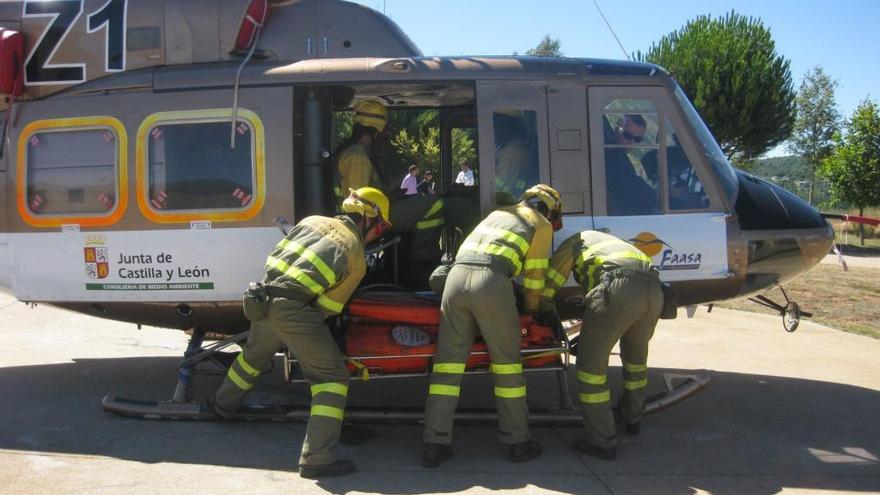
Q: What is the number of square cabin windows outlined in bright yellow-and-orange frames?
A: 2